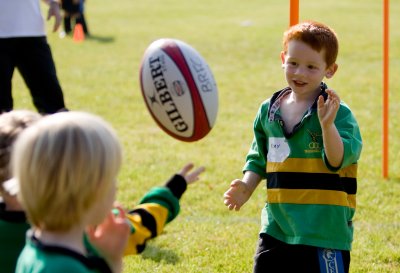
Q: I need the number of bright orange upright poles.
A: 2